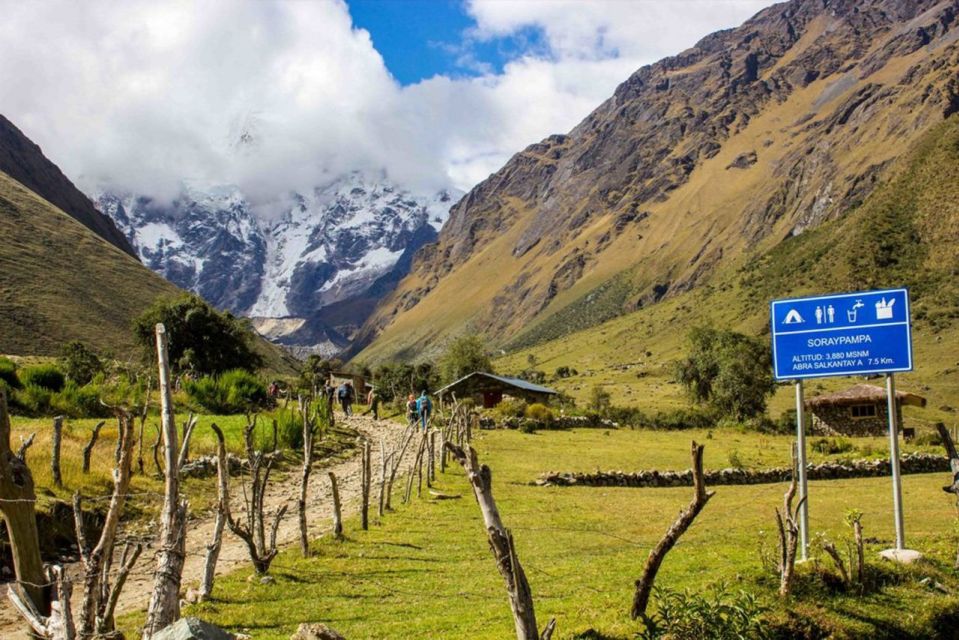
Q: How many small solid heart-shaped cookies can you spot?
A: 0